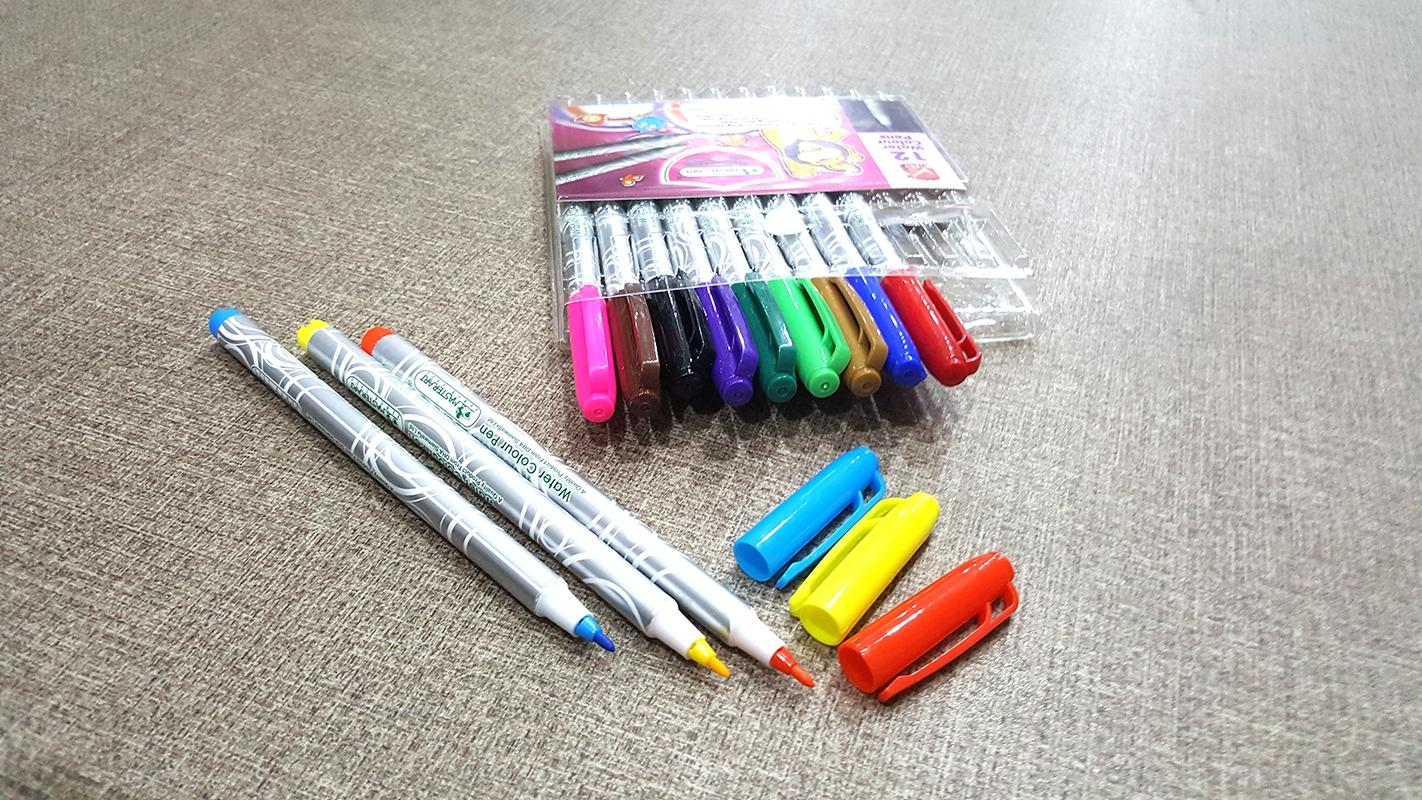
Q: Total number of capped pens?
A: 9